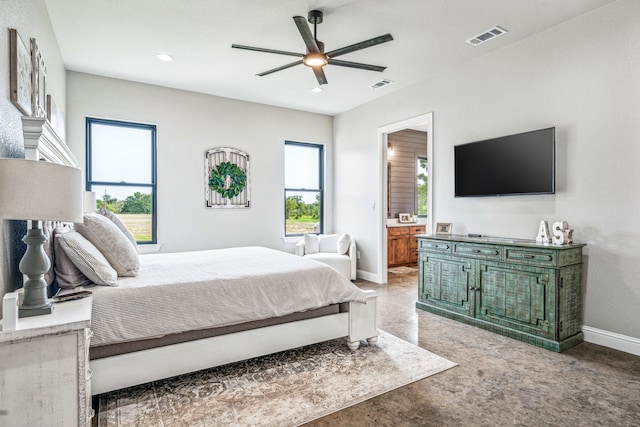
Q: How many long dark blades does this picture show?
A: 6